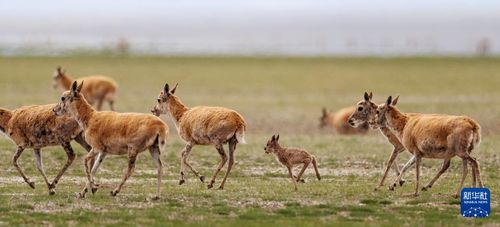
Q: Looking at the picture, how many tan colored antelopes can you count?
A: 8